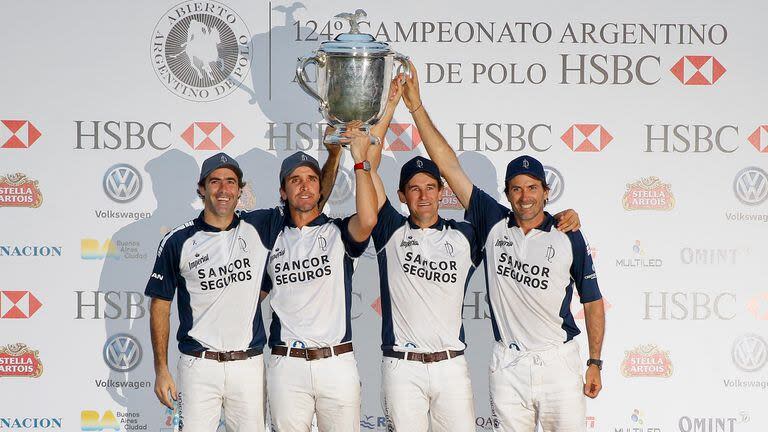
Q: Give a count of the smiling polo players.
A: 4